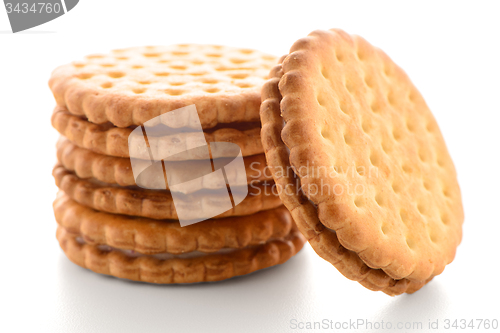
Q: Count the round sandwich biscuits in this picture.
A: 4